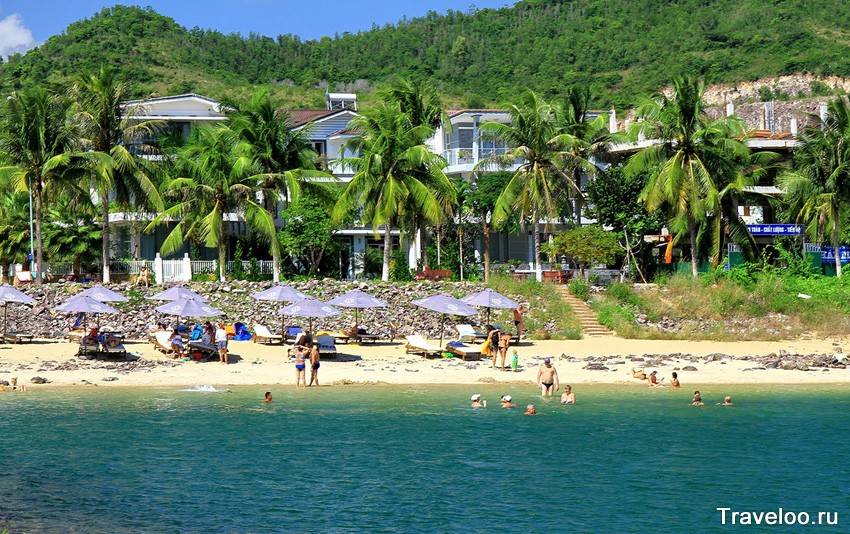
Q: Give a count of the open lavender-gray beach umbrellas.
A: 10